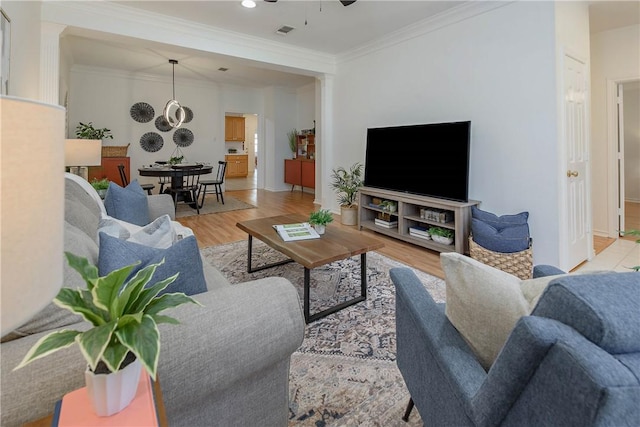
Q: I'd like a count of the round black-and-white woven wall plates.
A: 5